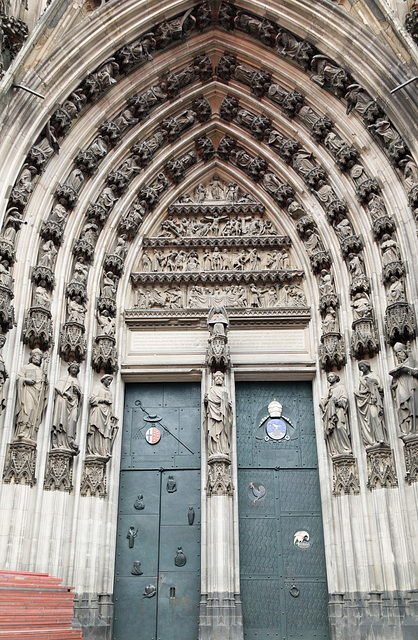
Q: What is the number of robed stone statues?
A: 7